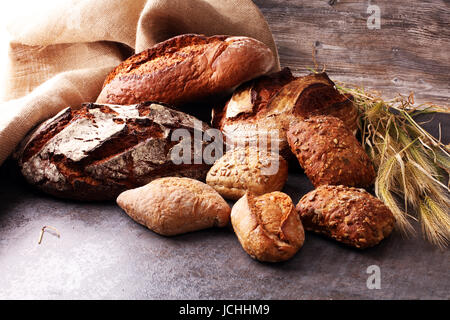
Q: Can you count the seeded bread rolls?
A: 3